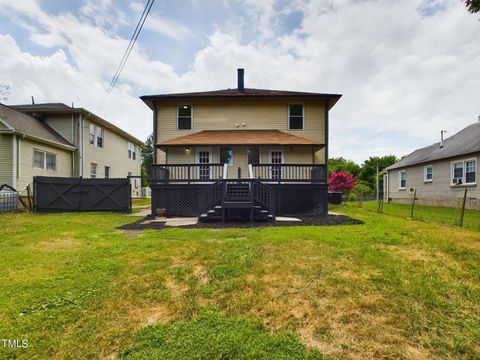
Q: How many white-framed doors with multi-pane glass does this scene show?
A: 2